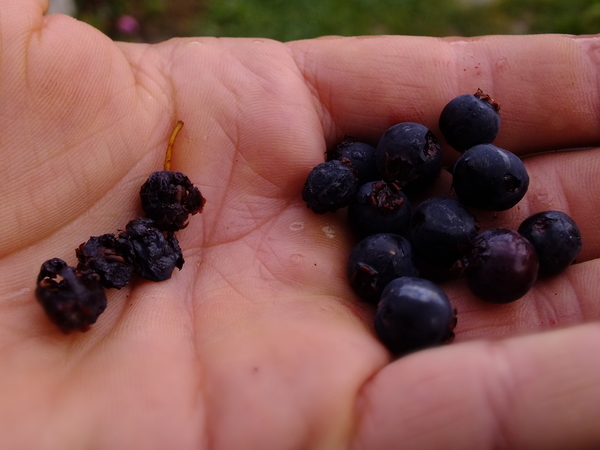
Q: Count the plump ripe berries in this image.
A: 11